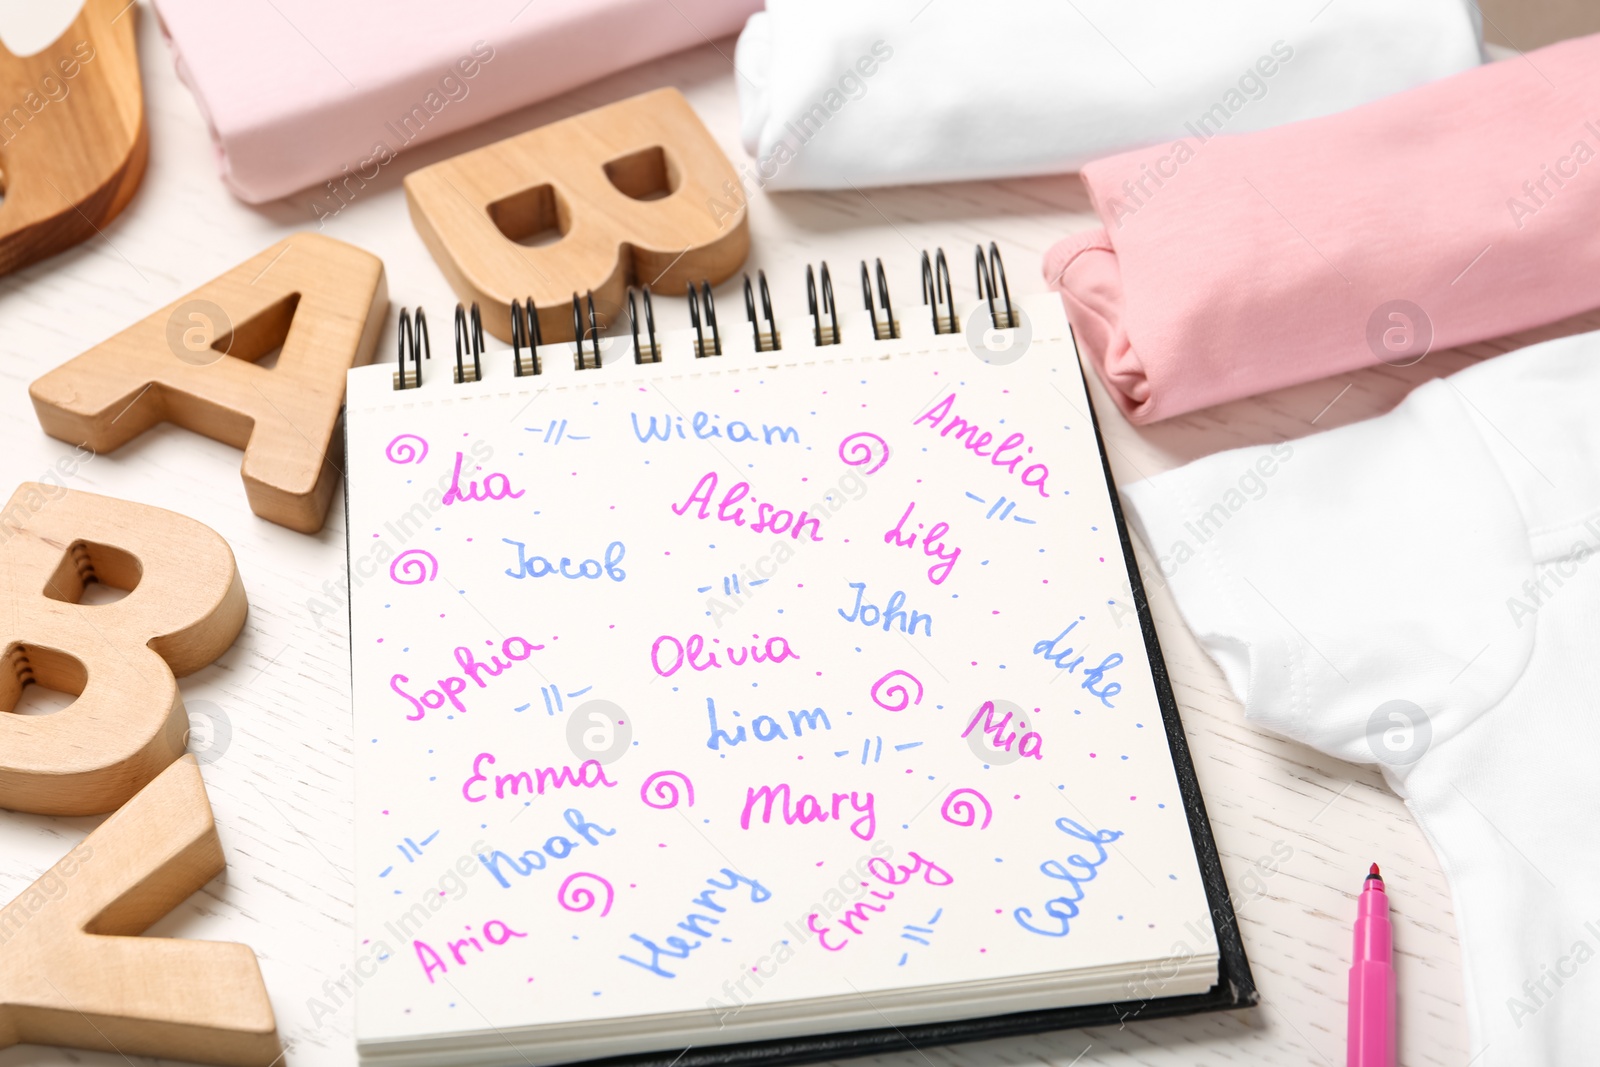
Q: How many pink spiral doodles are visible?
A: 7